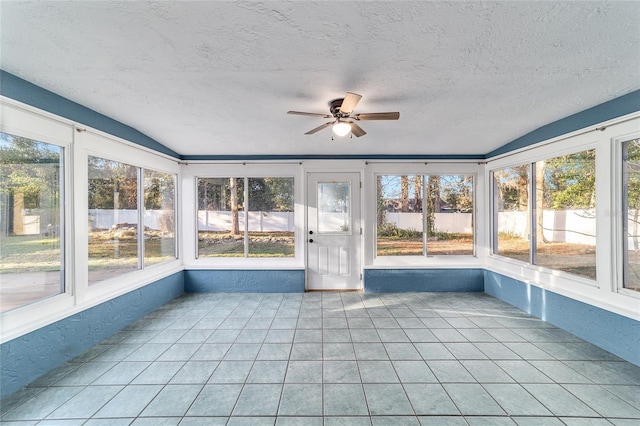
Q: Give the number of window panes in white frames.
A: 11